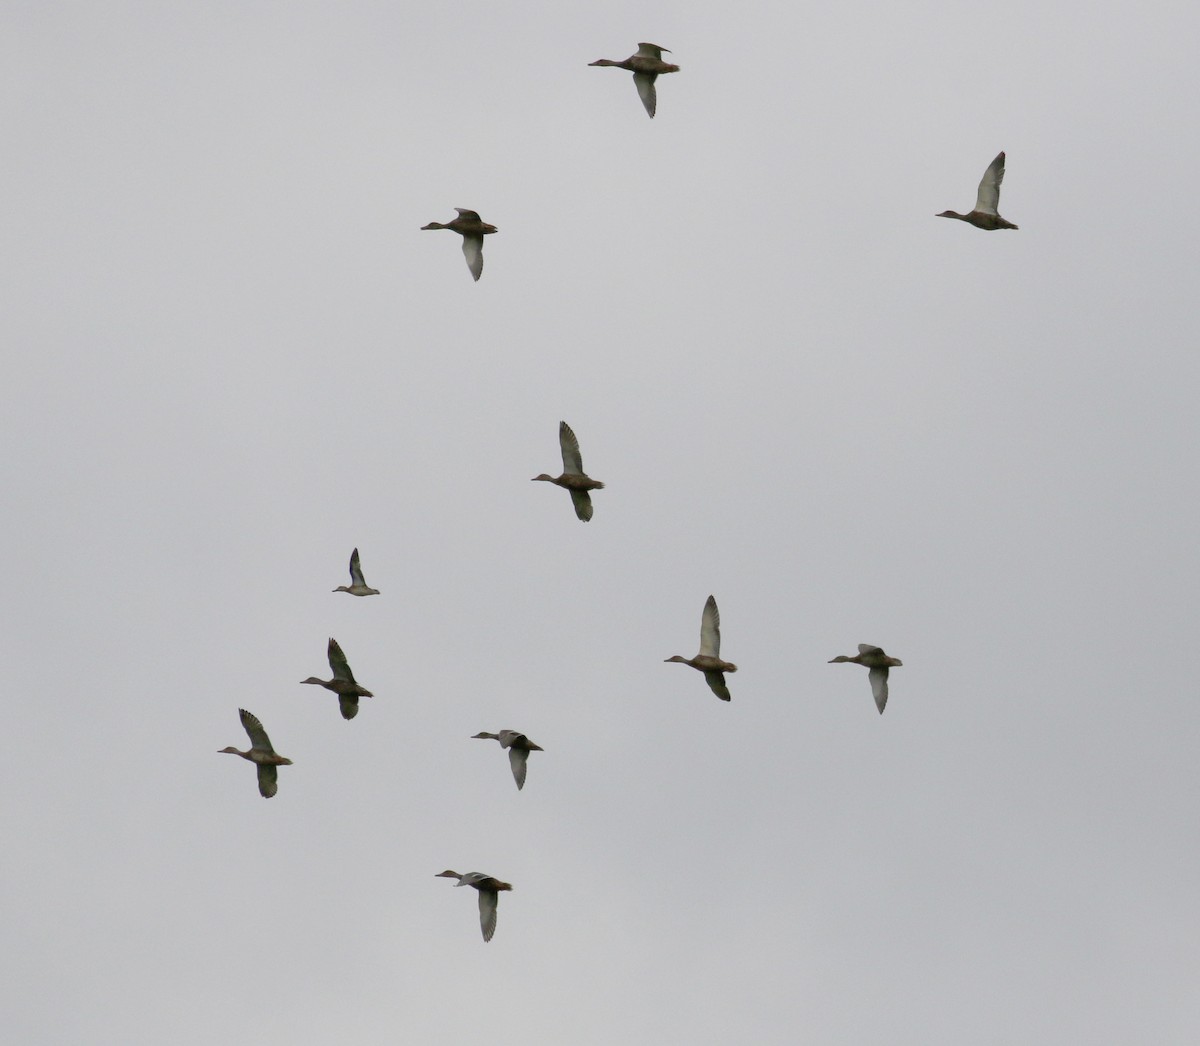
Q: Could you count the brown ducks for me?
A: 11